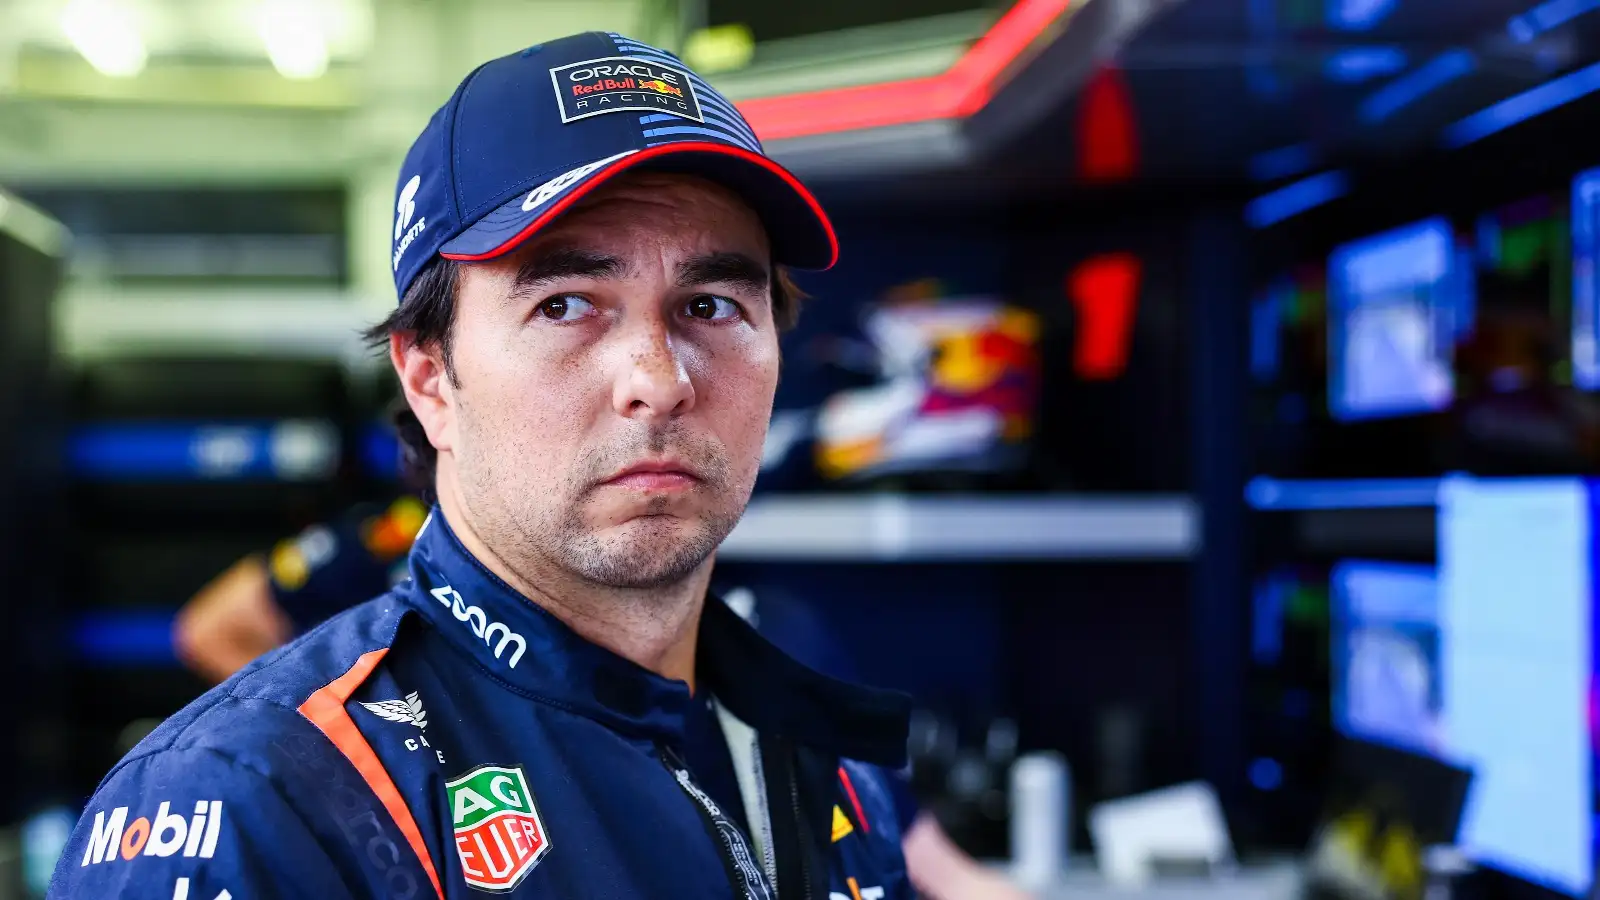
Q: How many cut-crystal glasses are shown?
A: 0